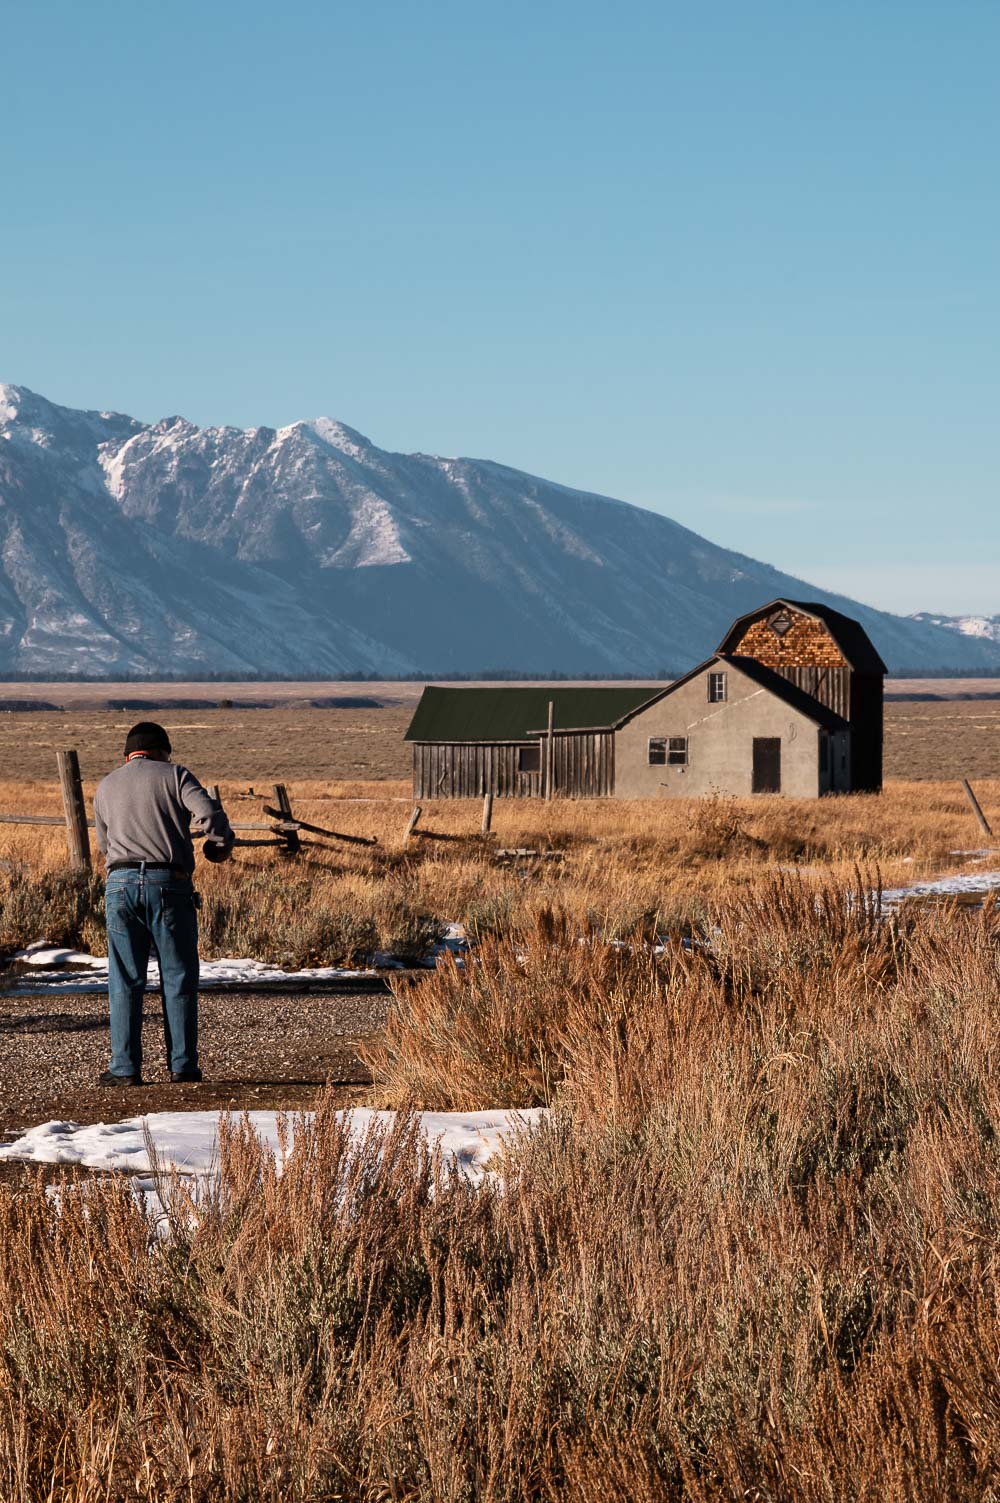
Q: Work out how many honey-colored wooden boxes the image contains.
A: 0